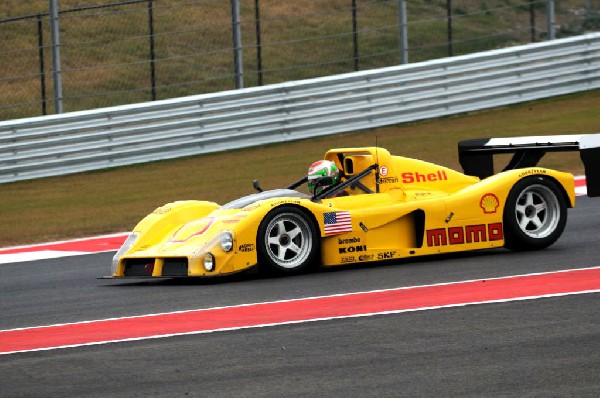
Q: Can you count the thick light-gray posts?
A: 4